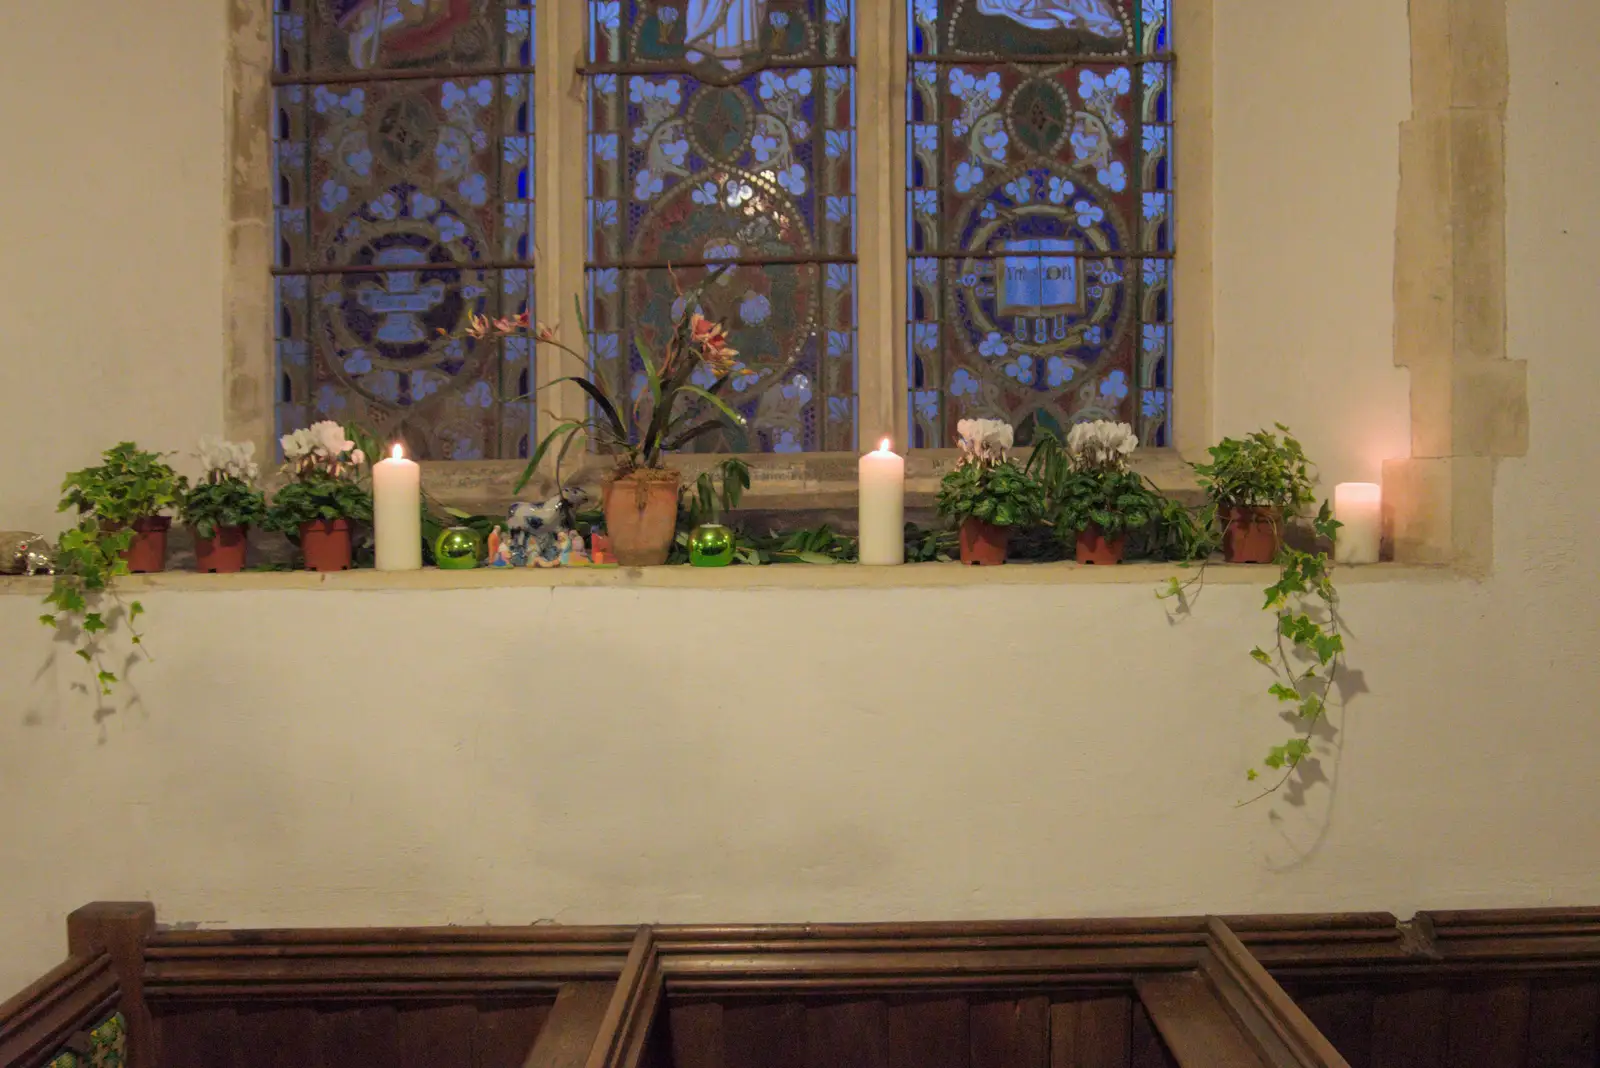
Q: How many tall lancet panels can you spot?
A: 3